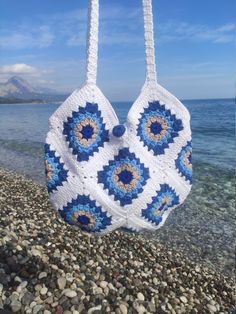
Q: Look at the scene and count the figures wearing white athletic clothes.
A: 0